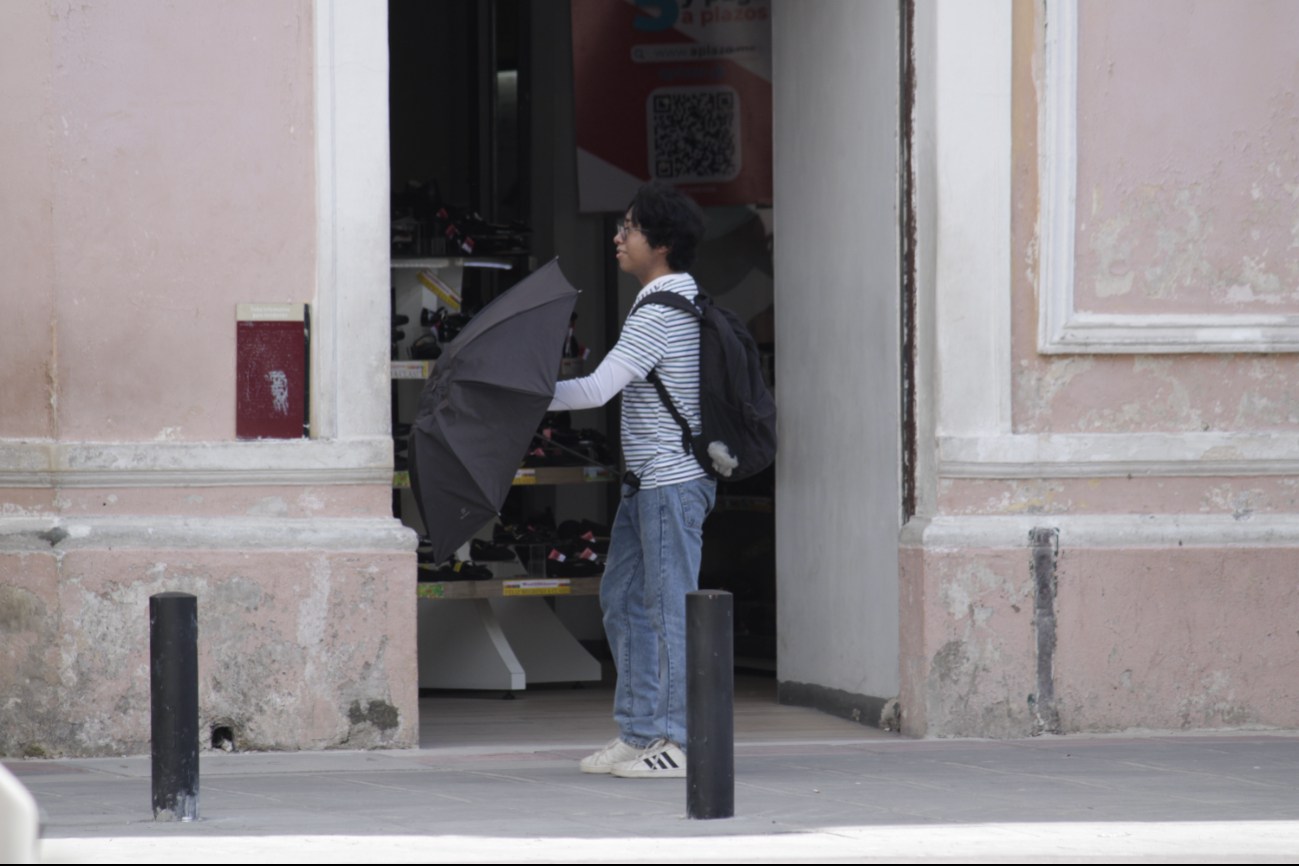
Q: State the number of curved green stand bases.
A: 0